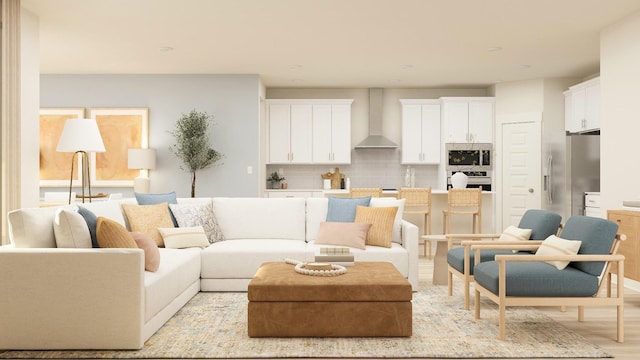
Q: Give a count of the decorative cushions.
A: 14